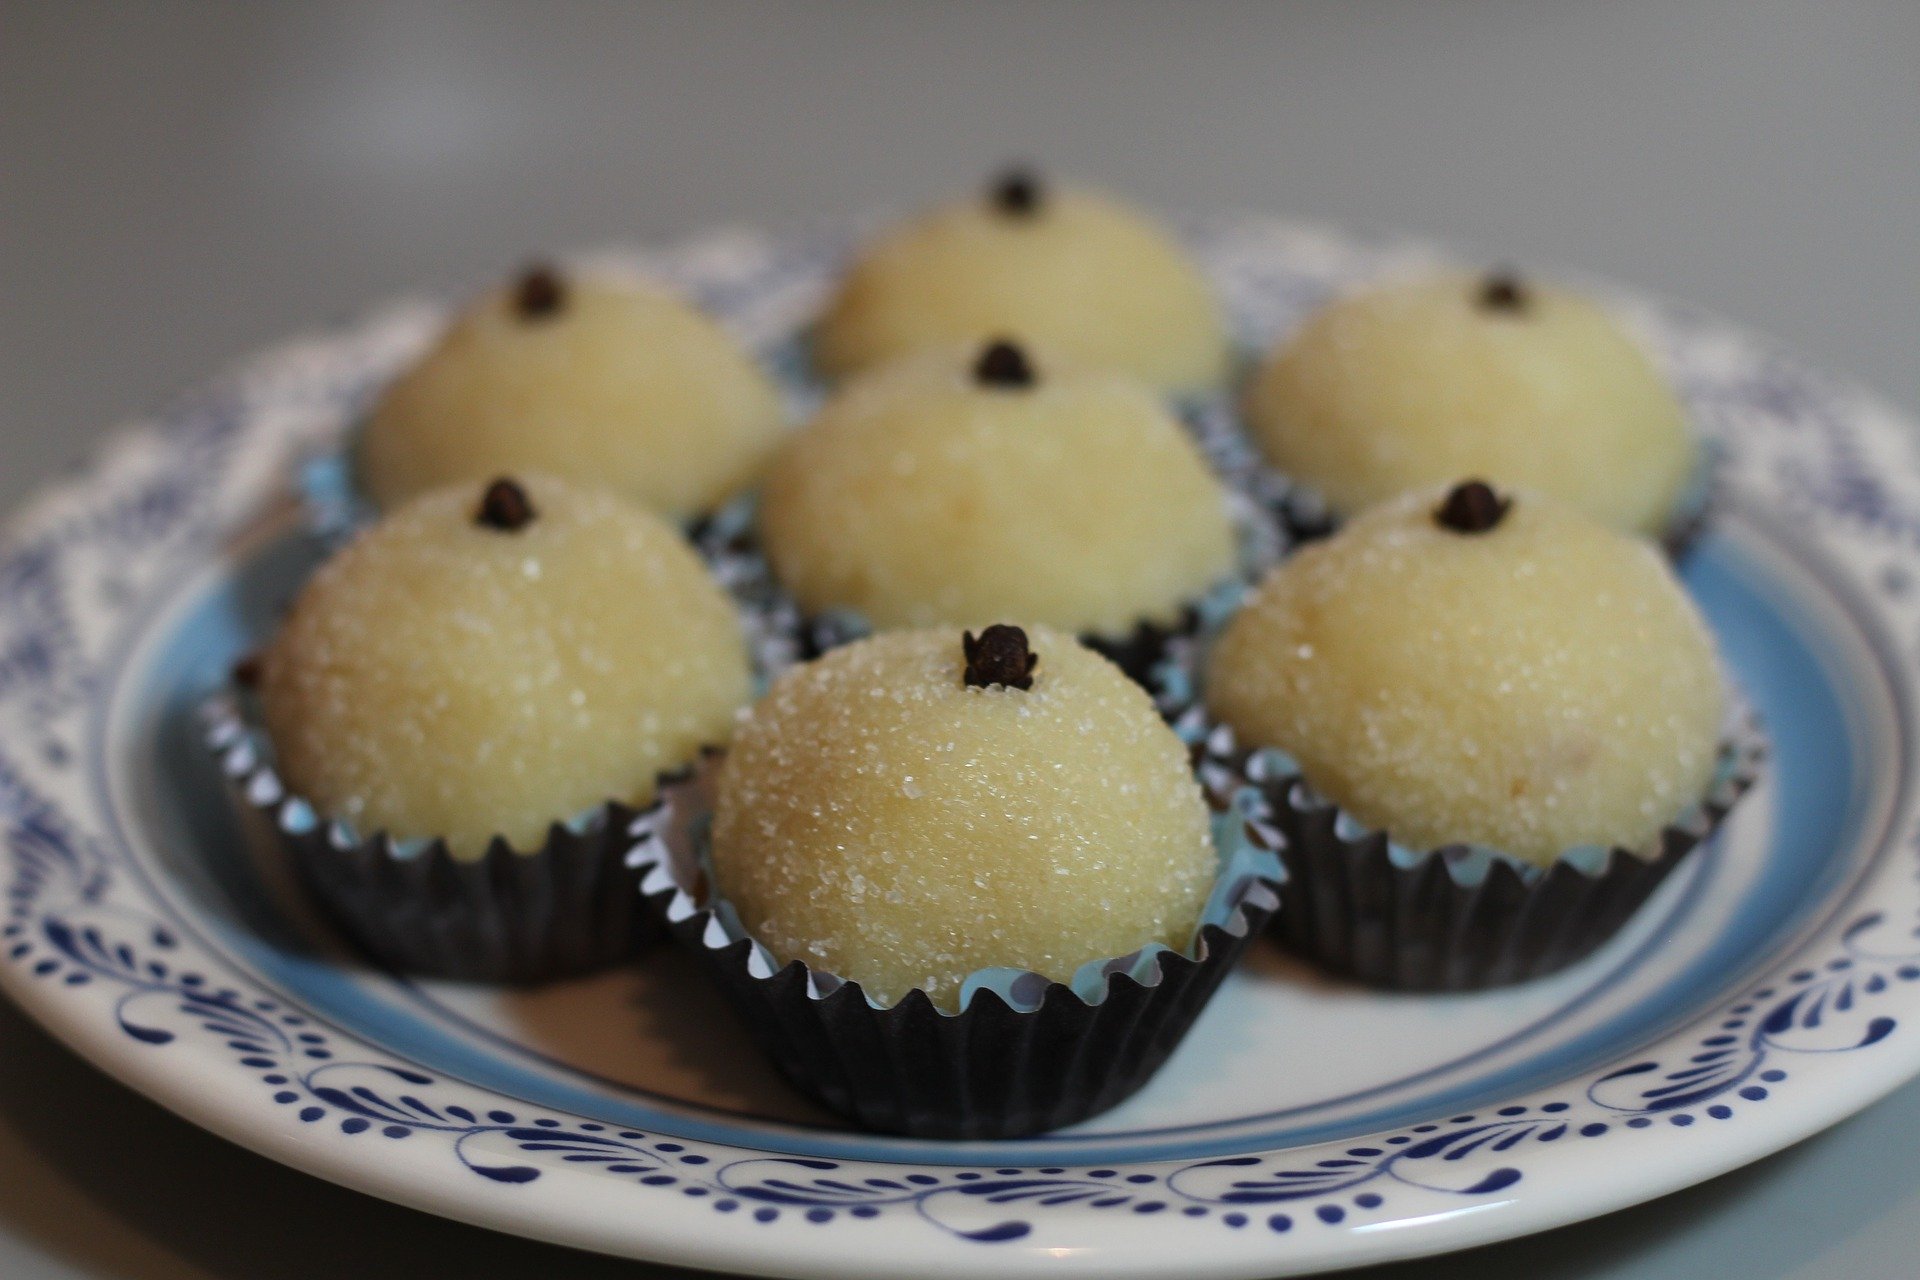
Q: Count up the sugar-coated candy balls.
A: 7